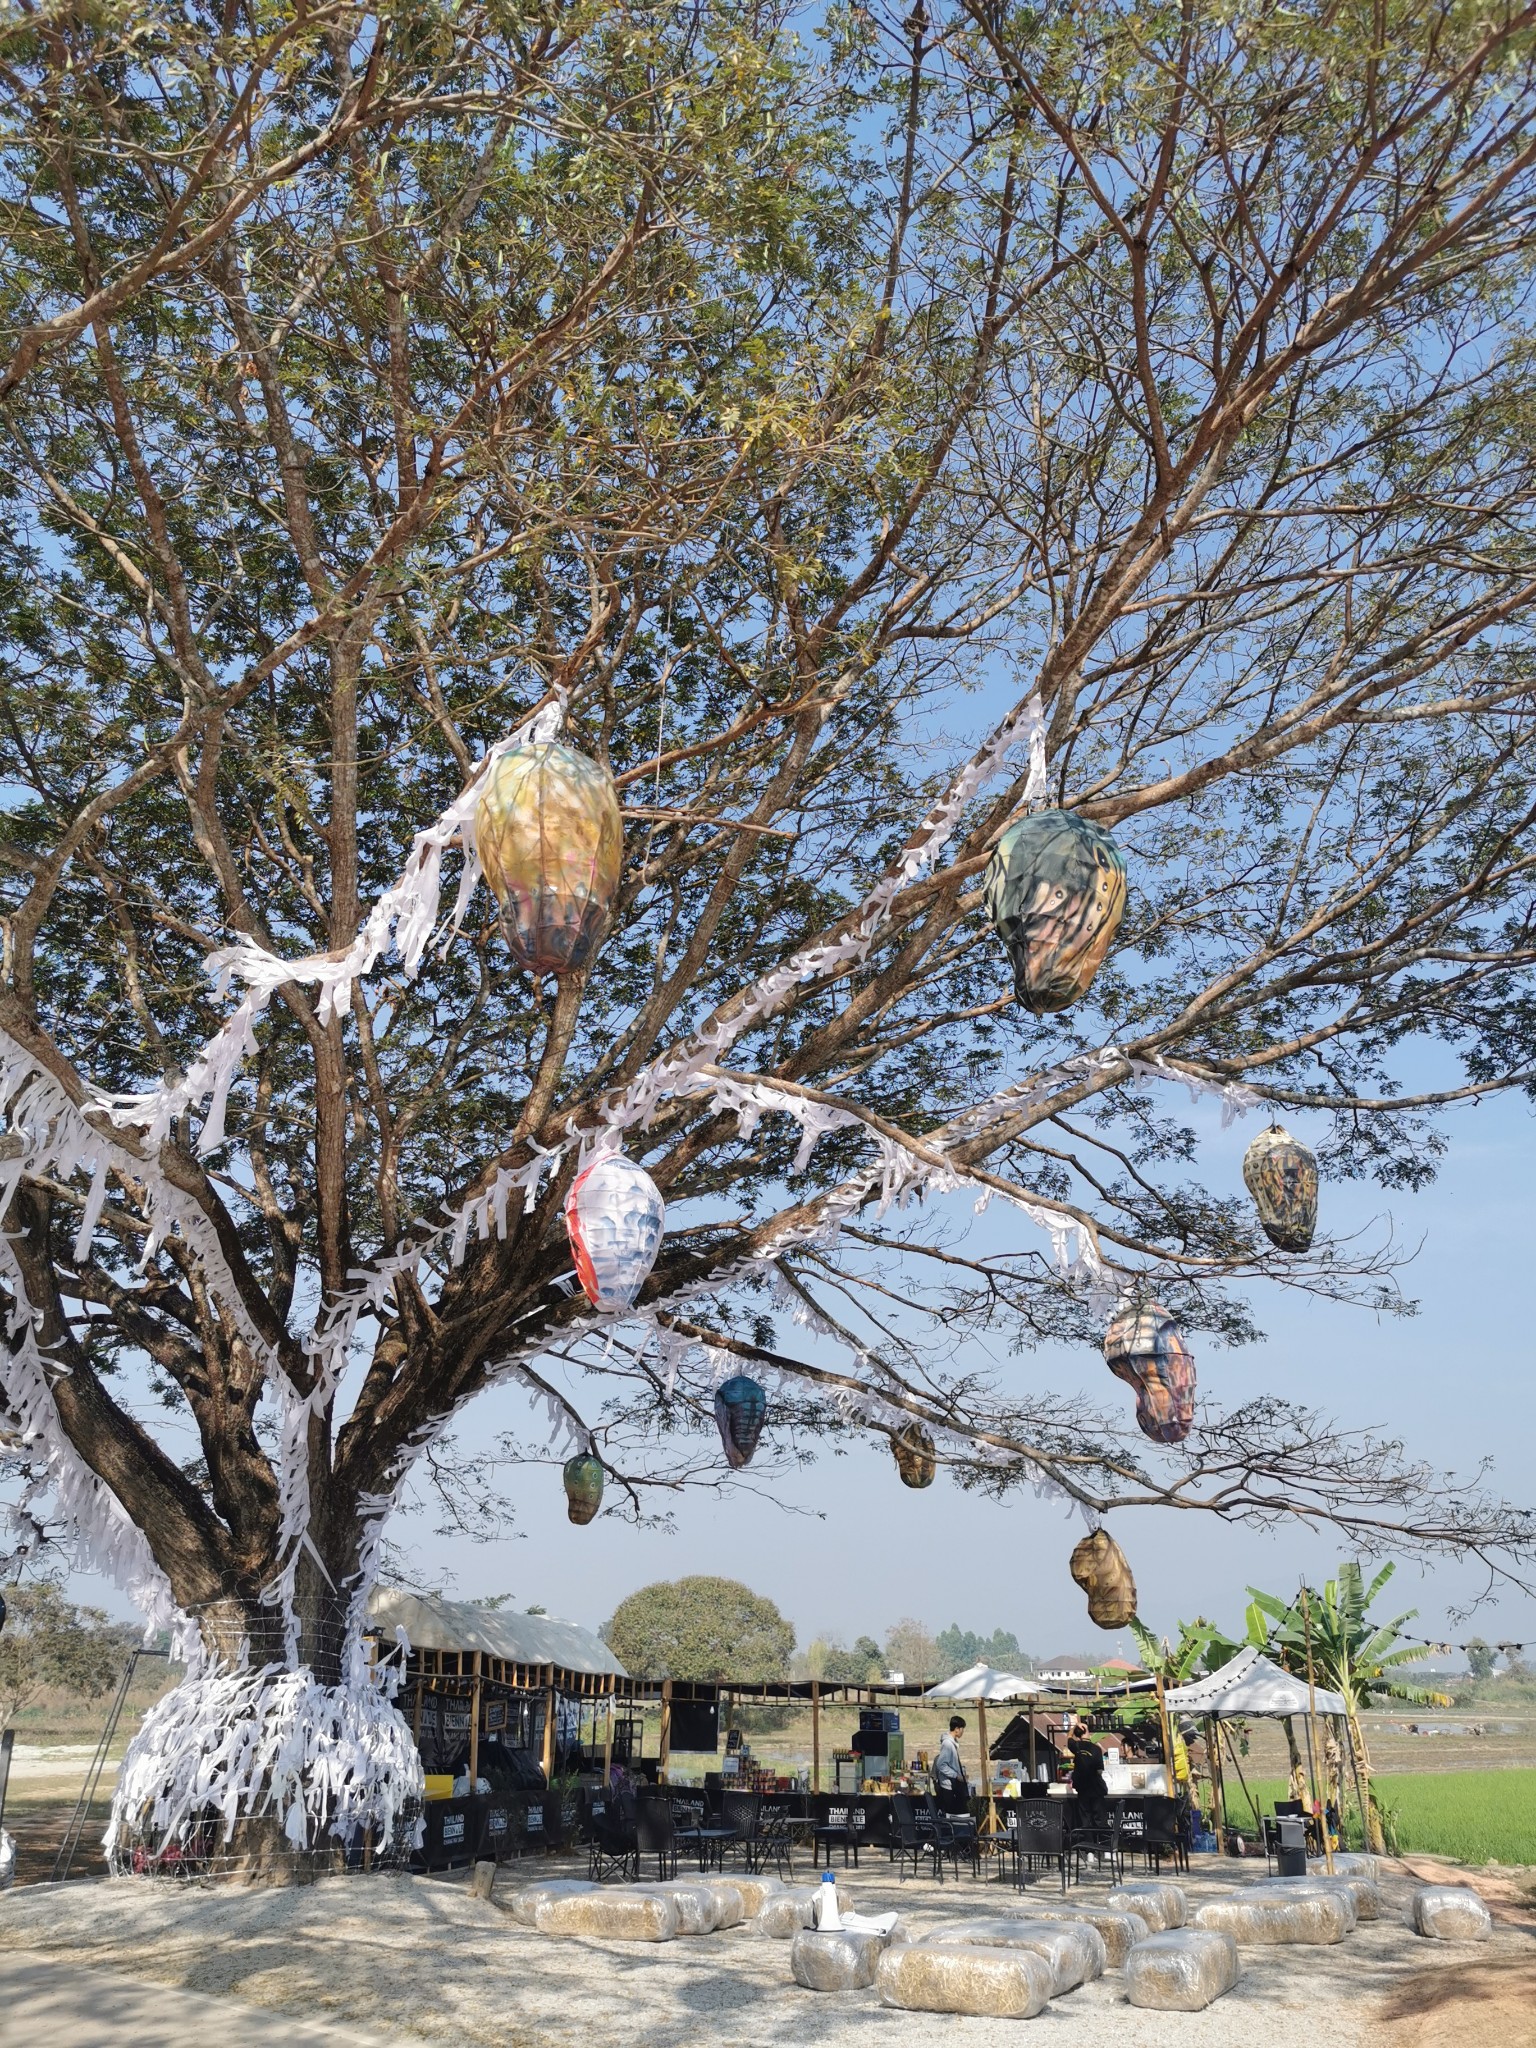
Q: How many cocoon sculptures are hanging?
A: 9